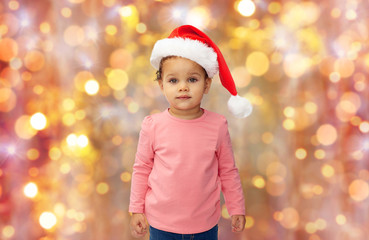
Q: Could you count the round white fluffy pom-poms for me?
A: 1